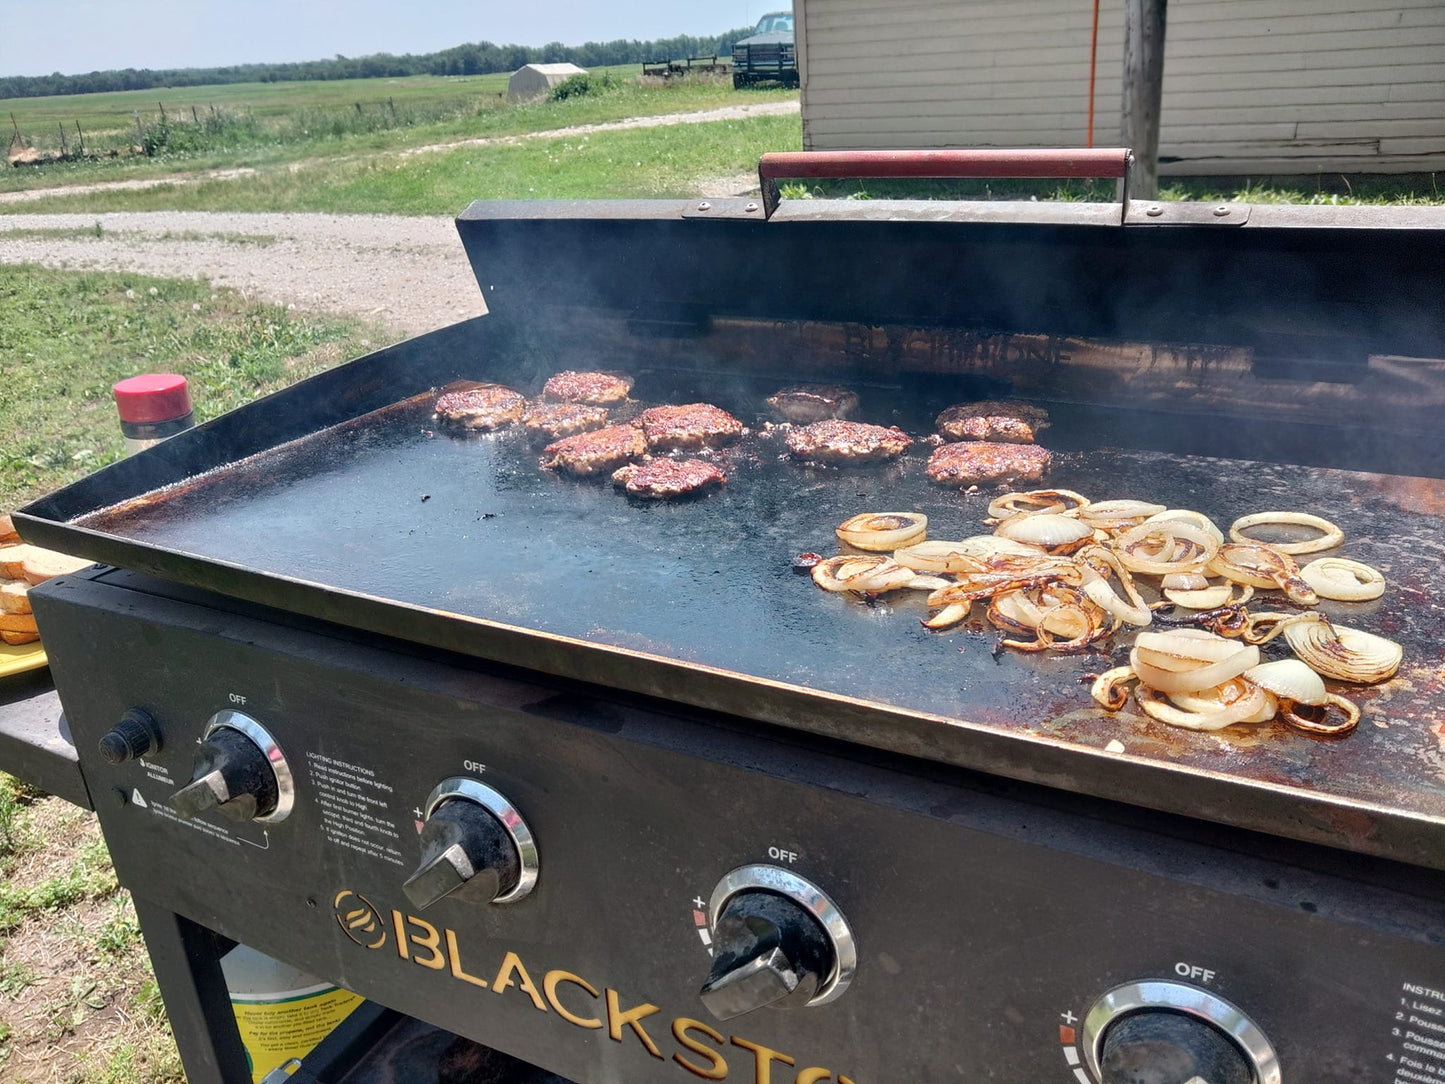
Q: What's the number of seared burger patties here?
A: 10